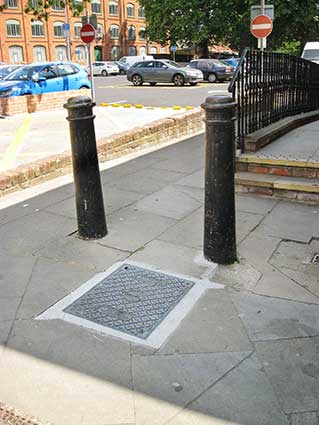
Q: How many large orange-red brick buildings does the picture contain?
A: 1